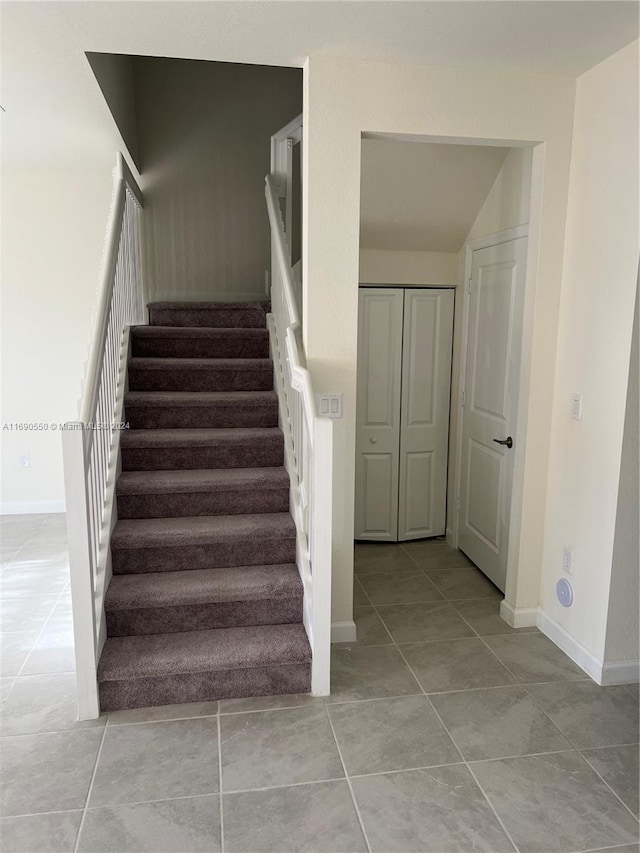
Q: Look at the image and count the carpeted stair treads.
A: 9